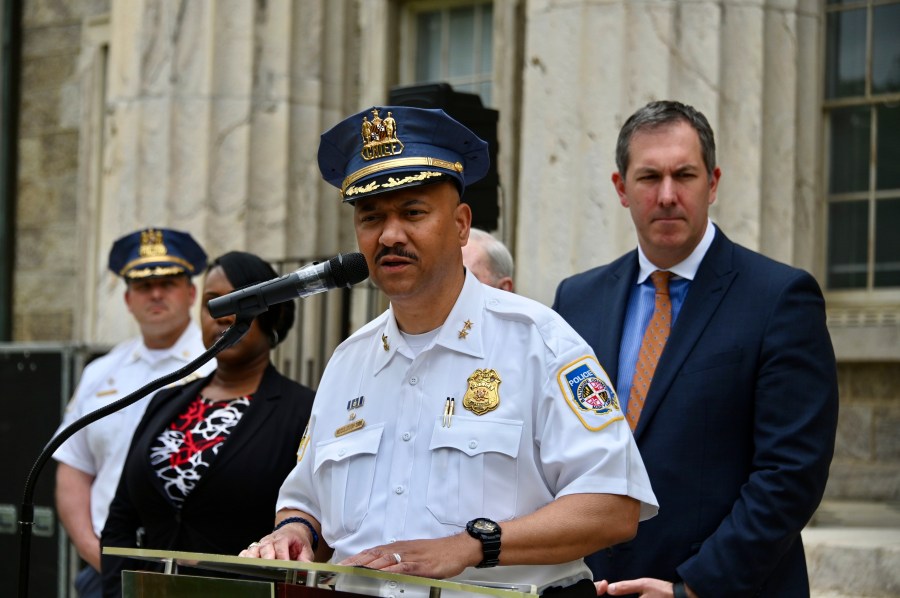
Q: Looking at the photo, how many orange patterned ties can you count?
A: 1